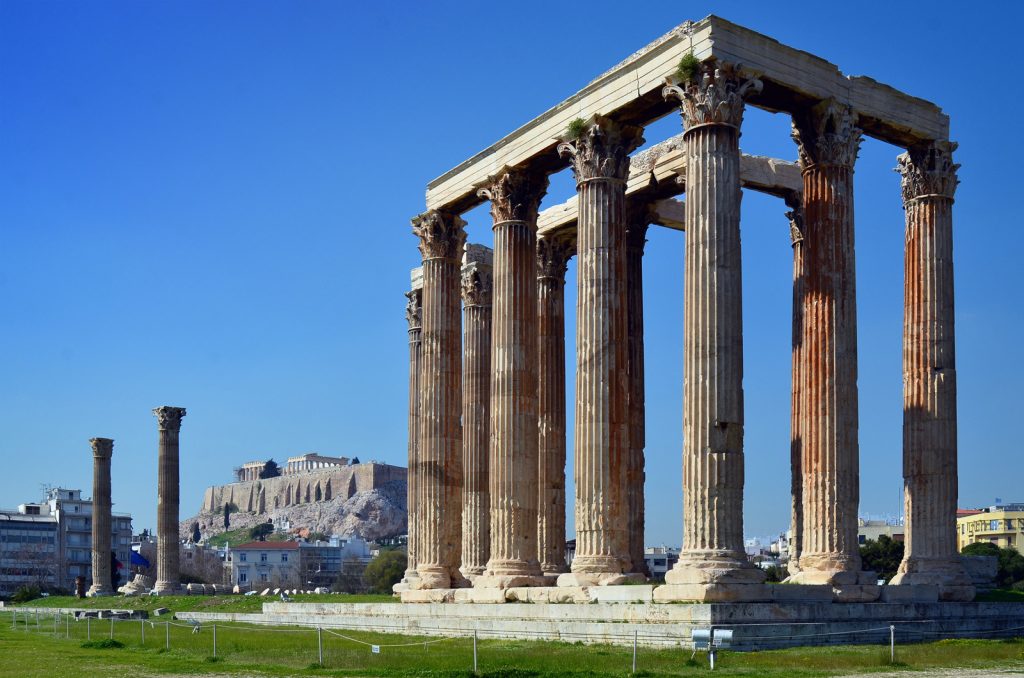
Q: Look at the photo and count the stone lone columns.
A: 2